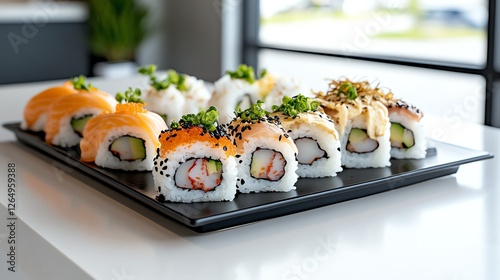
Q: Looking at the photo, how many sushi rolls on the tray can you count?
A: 12